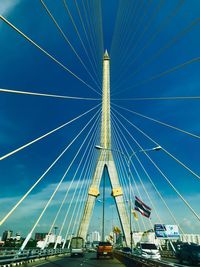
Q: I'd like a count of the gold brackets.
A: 2